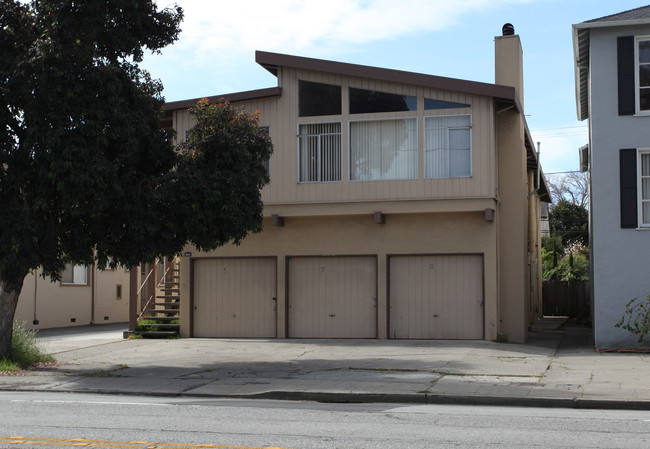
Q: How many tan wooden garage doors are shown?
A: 3